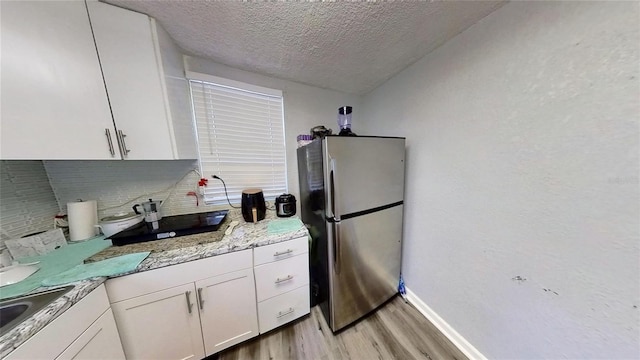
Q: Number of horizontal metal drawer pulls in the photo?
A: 3